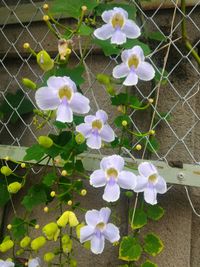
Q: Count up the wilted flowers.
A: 1